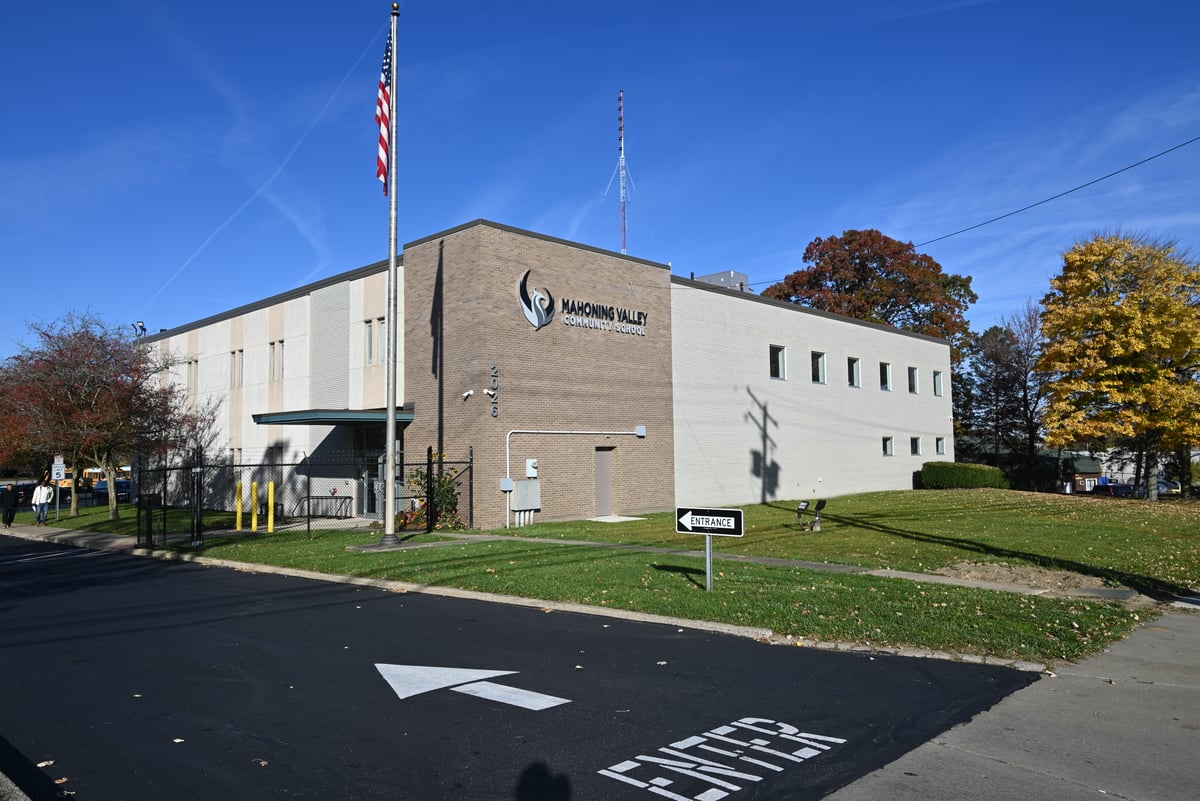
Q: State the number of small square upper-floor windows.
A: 6